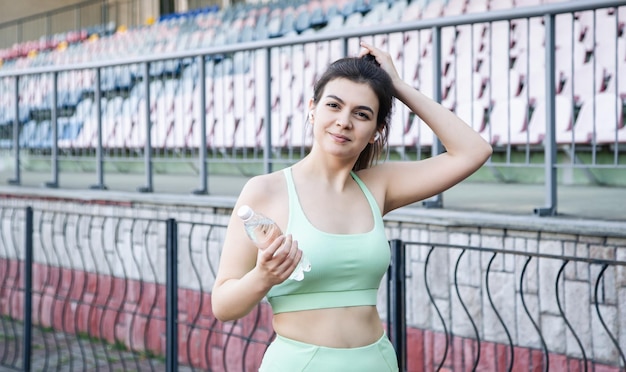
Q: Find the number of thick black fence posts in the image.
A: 3